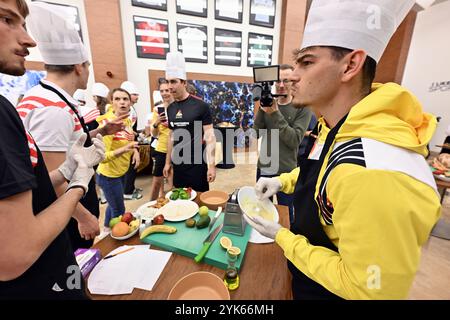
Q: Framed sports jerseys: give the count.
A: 8